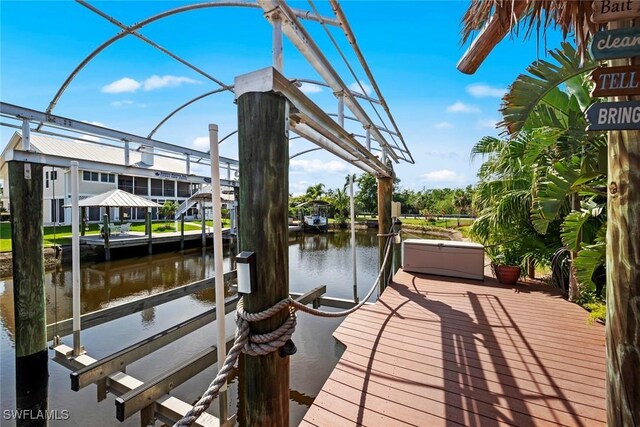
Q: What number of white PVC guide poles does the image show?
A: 3